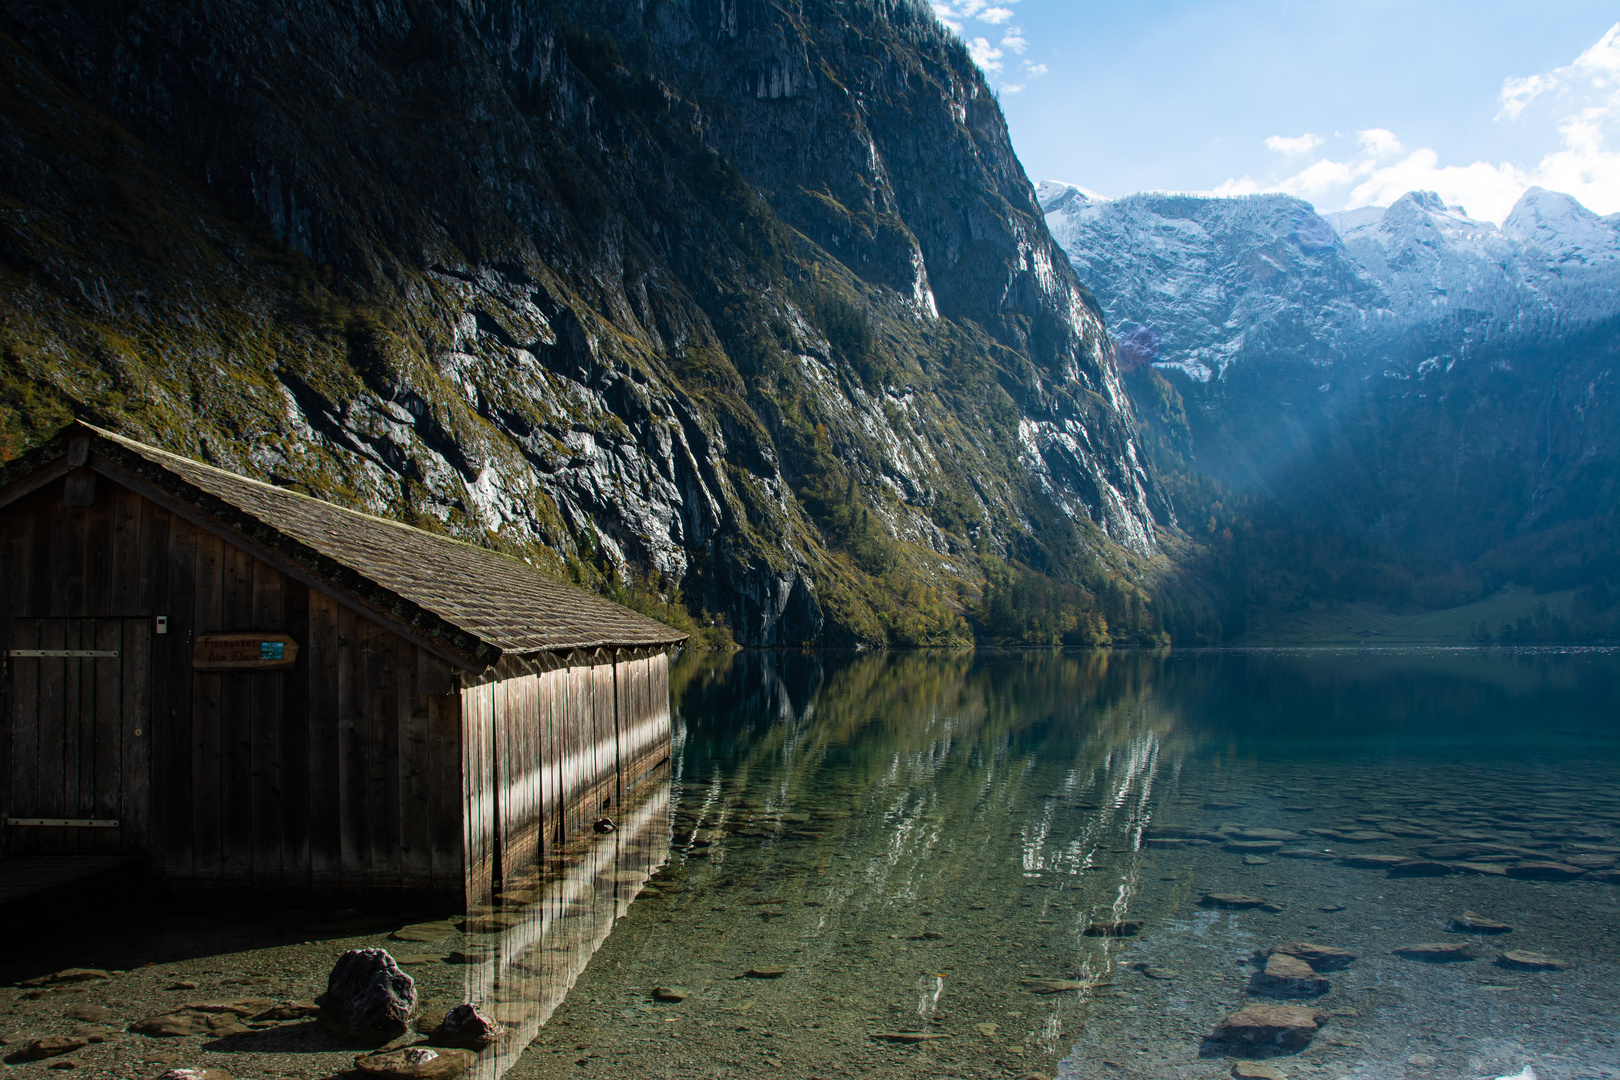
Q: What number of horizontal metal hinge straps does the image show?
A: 2